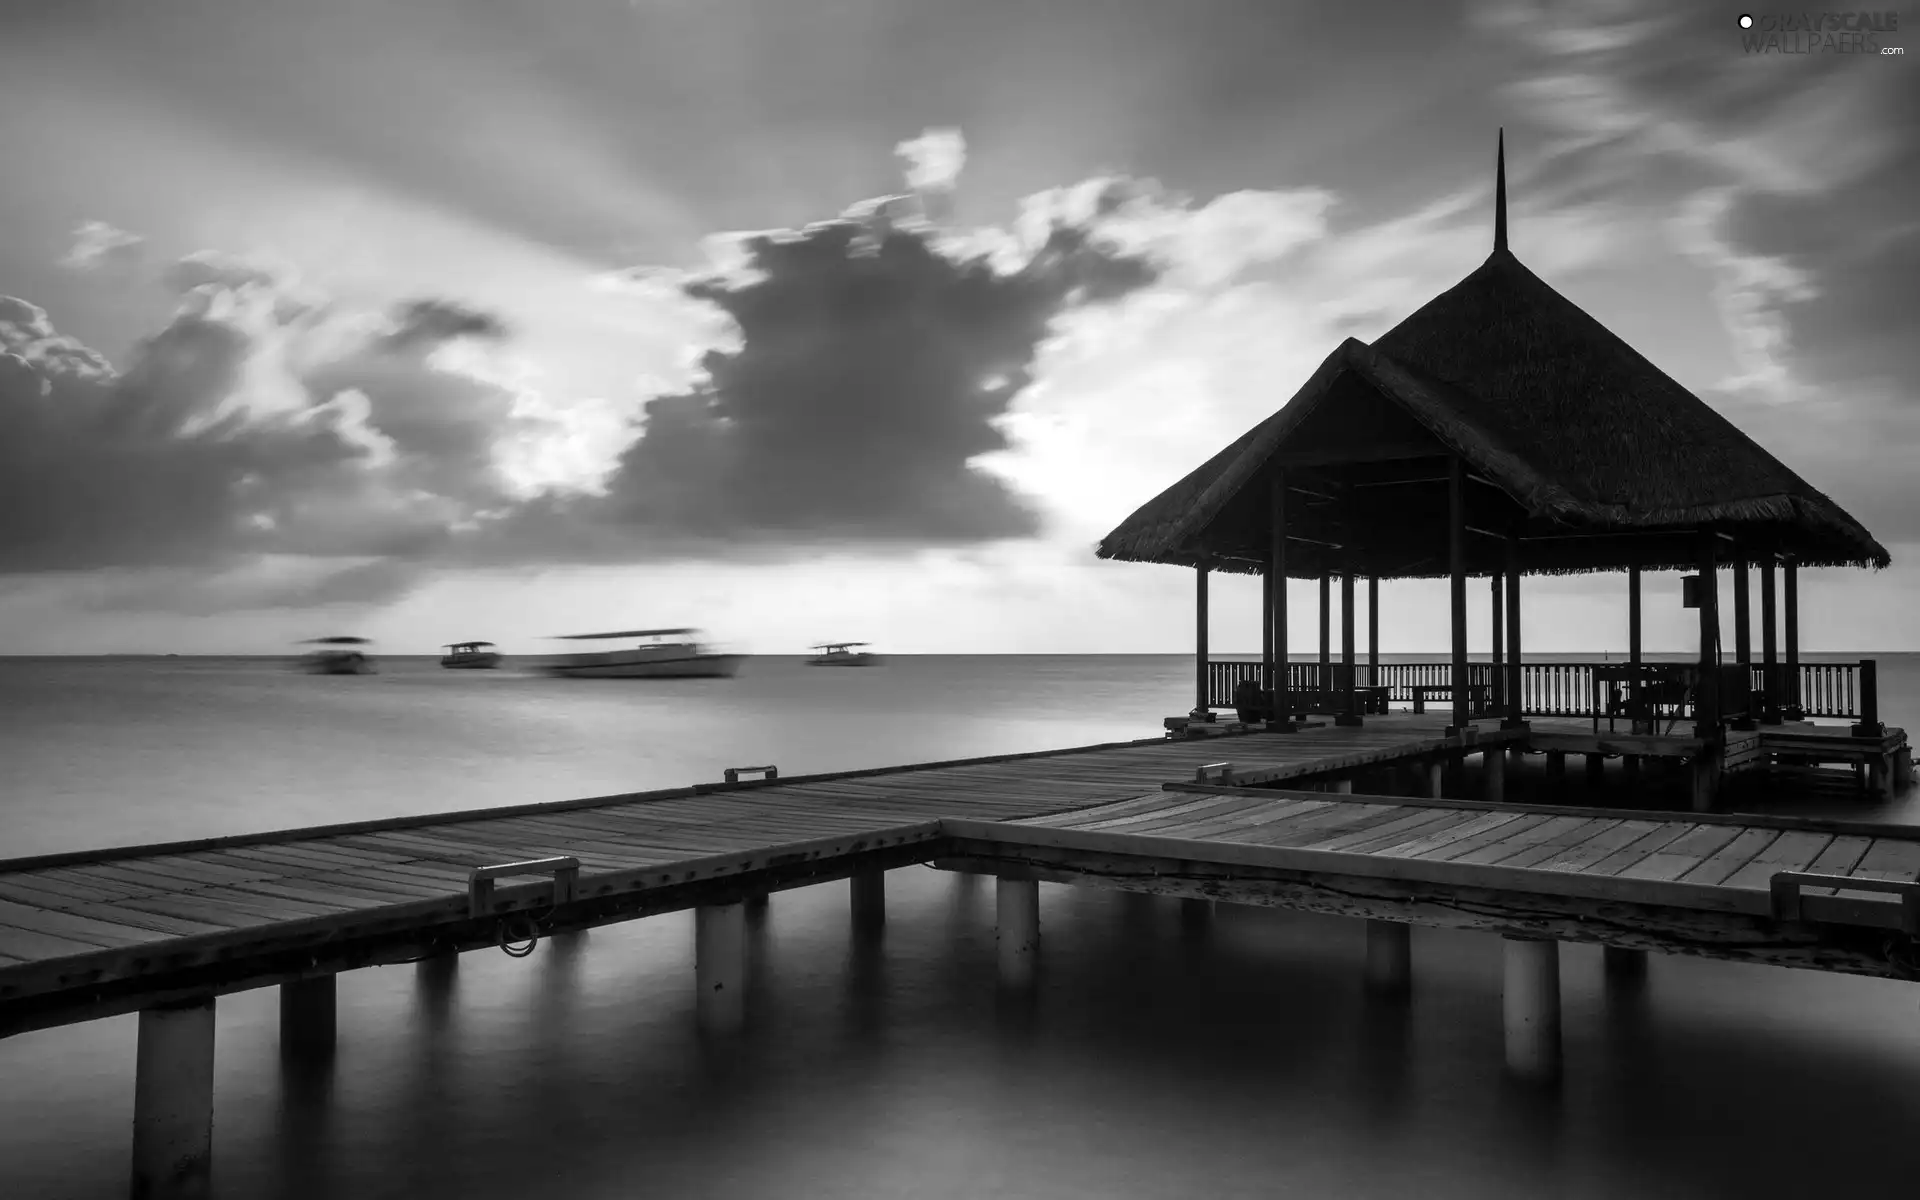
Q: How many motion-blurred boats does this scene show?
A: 4